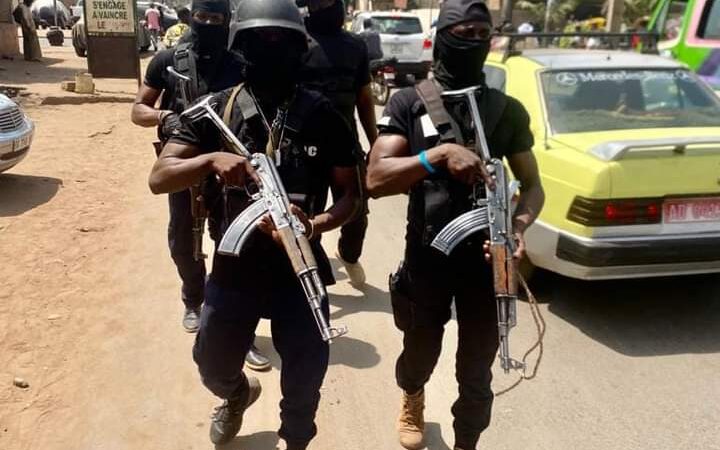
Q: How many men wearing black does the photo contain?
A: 4